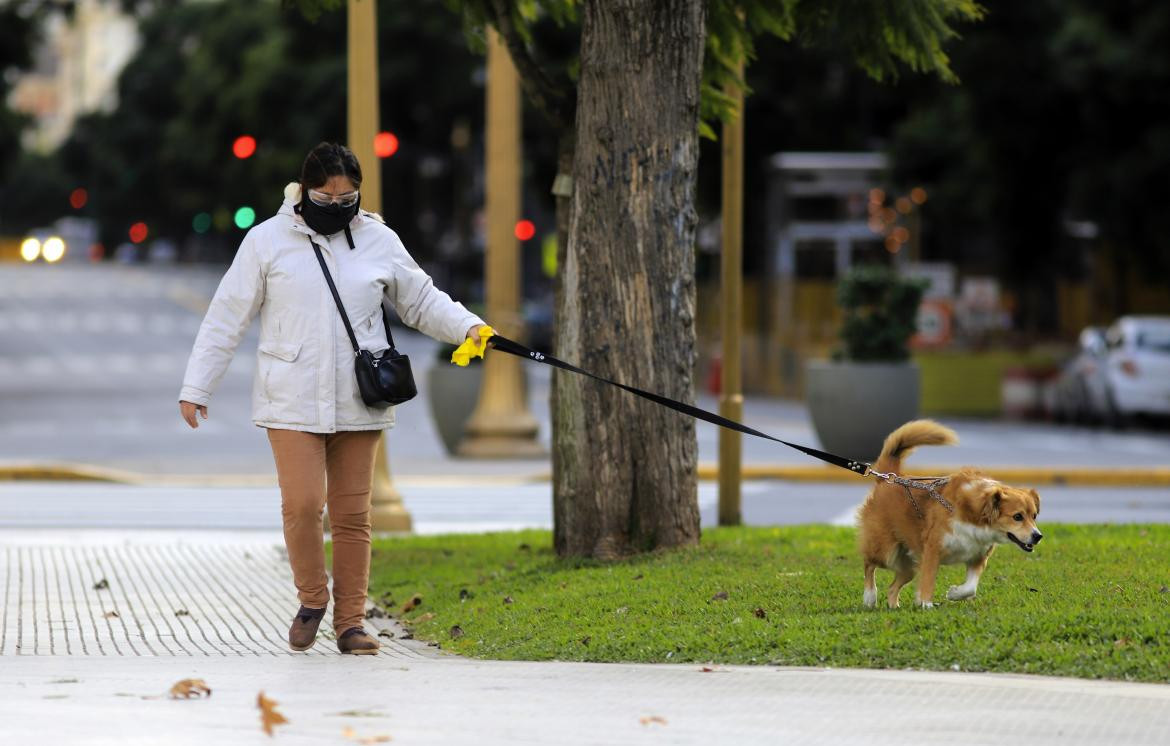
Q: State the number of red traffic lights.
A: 5